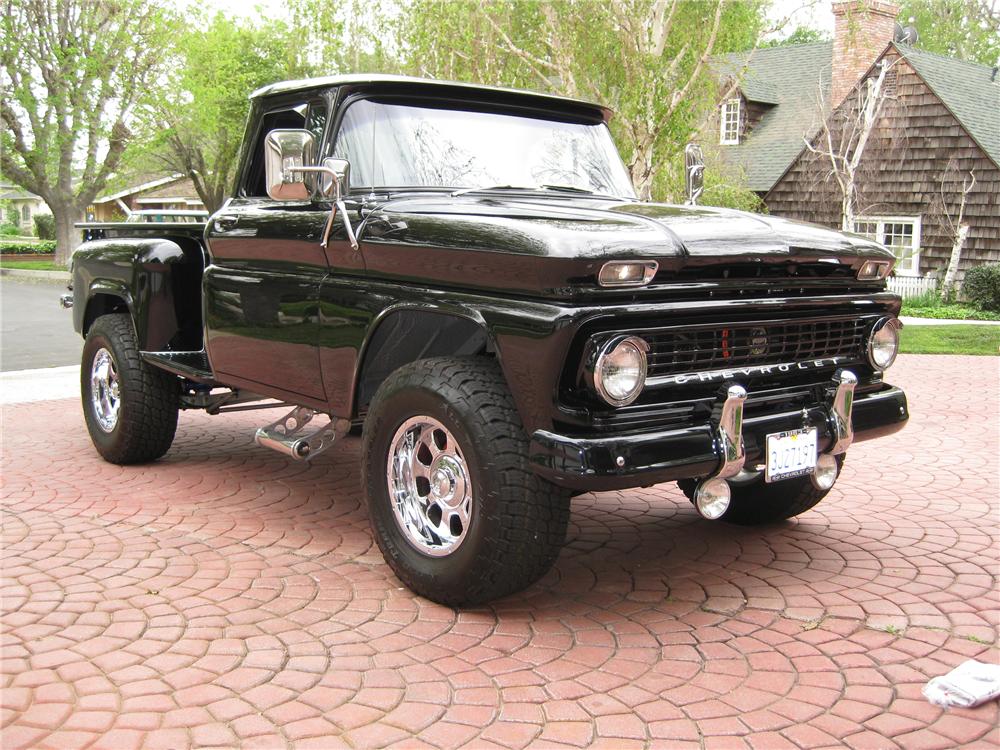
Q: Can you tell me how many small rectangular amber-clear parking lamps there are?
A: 2